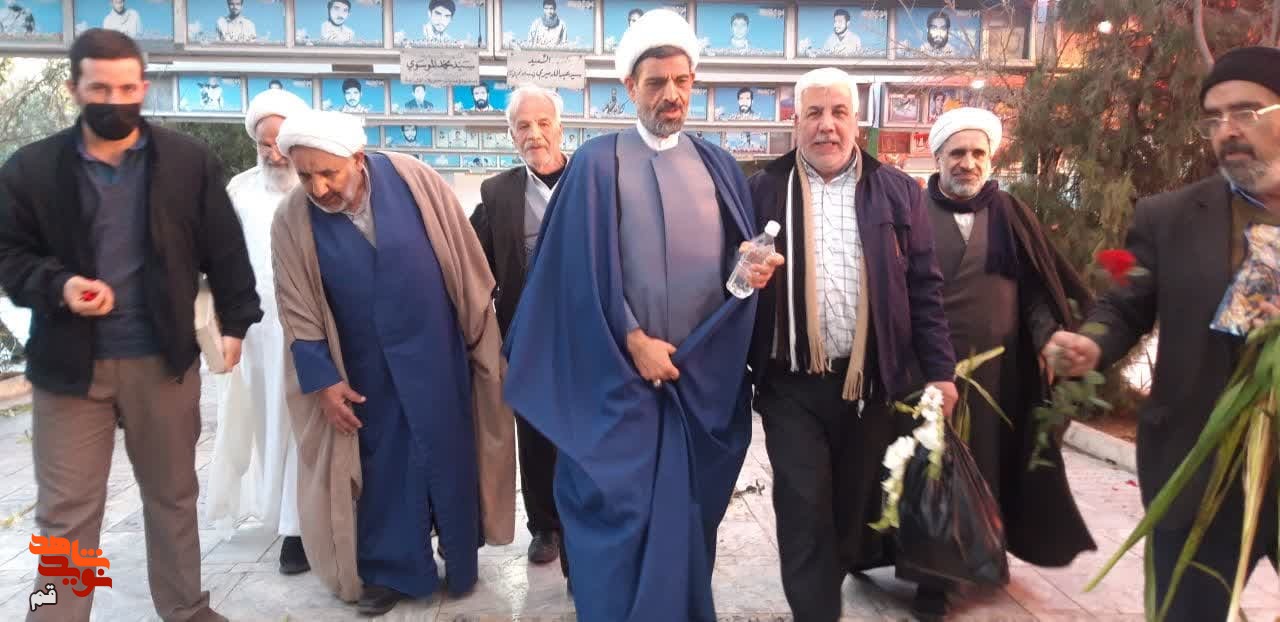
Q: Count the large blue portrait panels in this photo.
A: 10